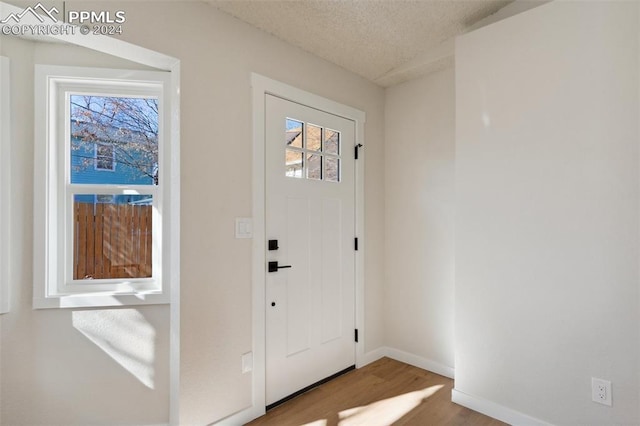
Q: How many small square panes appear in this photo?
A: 6